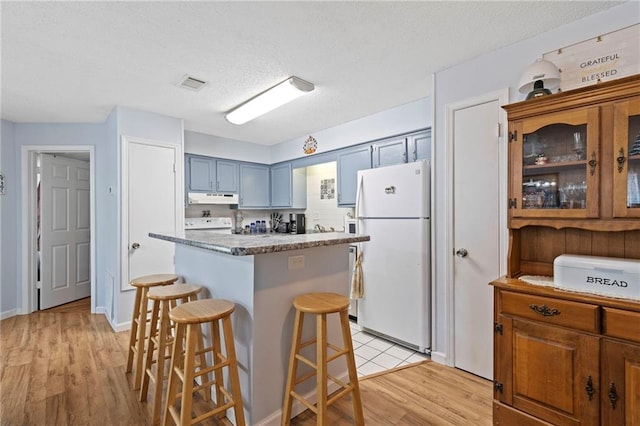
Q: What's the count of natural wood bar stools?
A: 4